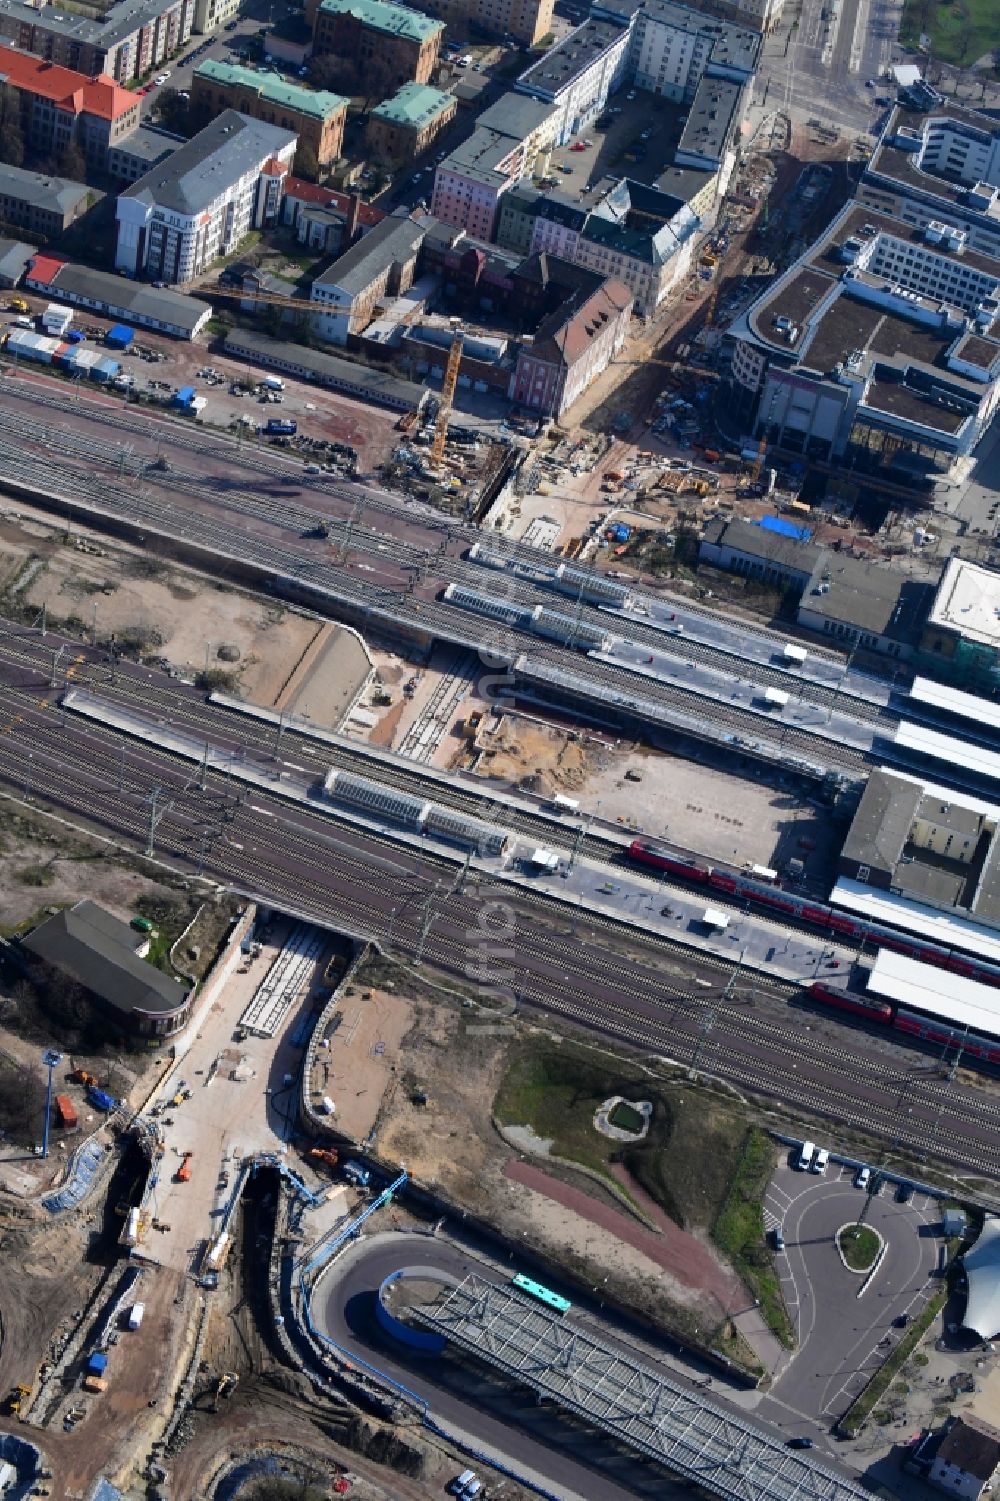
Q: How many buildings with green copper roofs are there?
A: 3